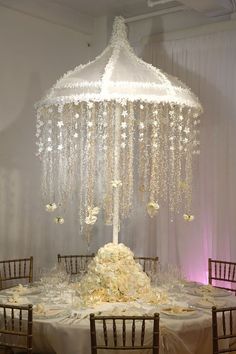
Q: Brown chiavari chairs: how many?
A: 7